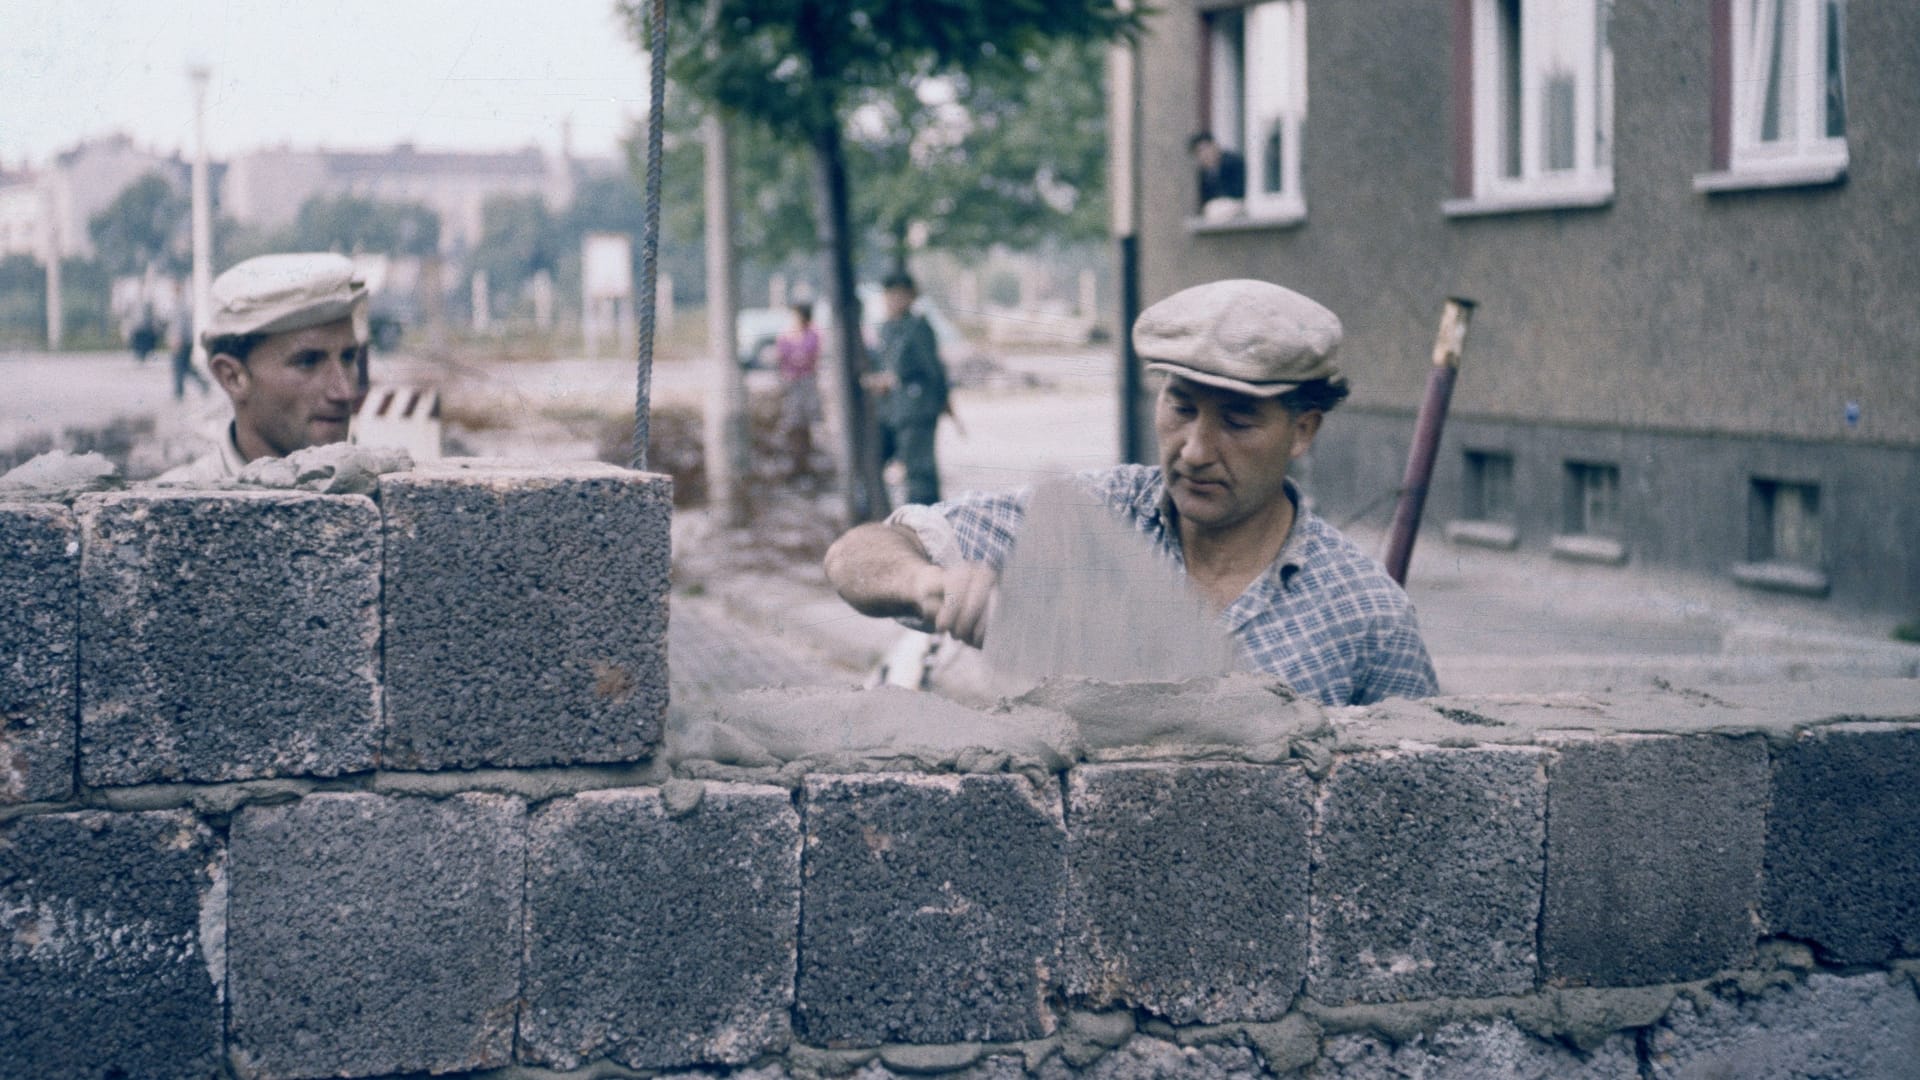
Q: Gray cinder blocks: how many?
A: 11